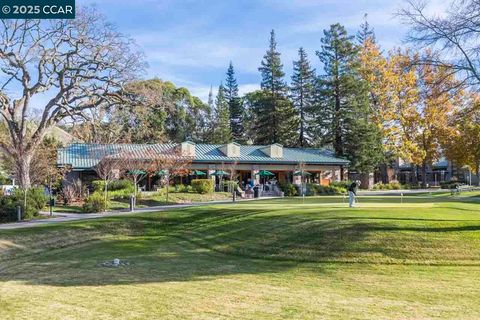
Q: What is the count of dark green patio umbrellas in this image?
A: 6